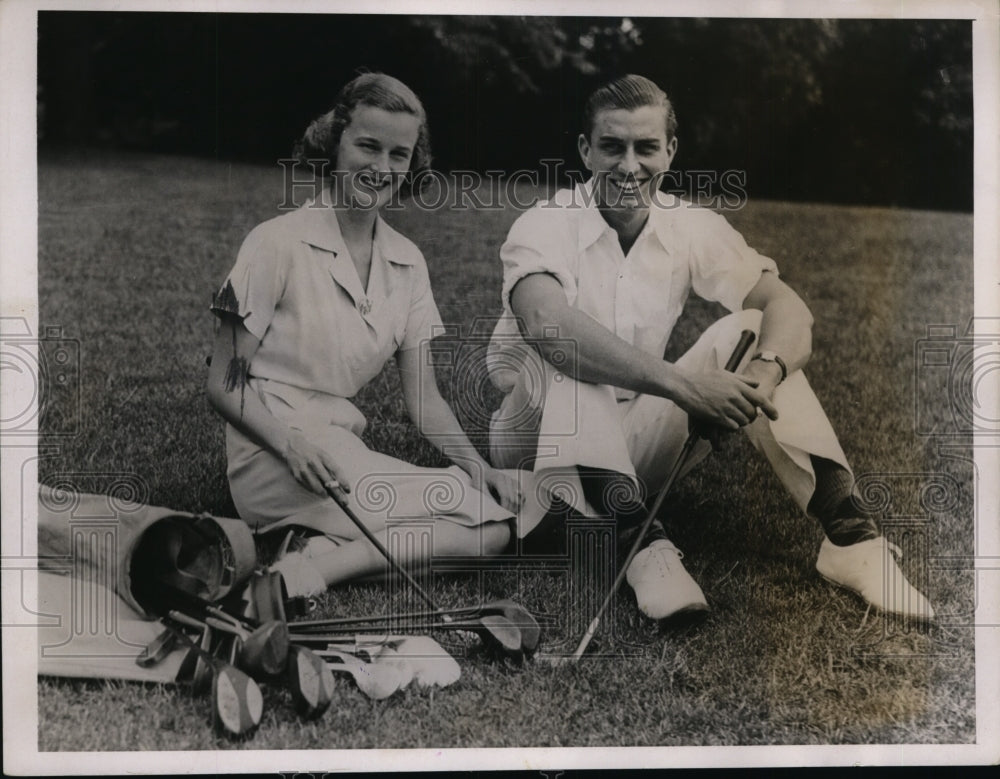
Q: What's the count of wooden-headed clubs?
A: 5